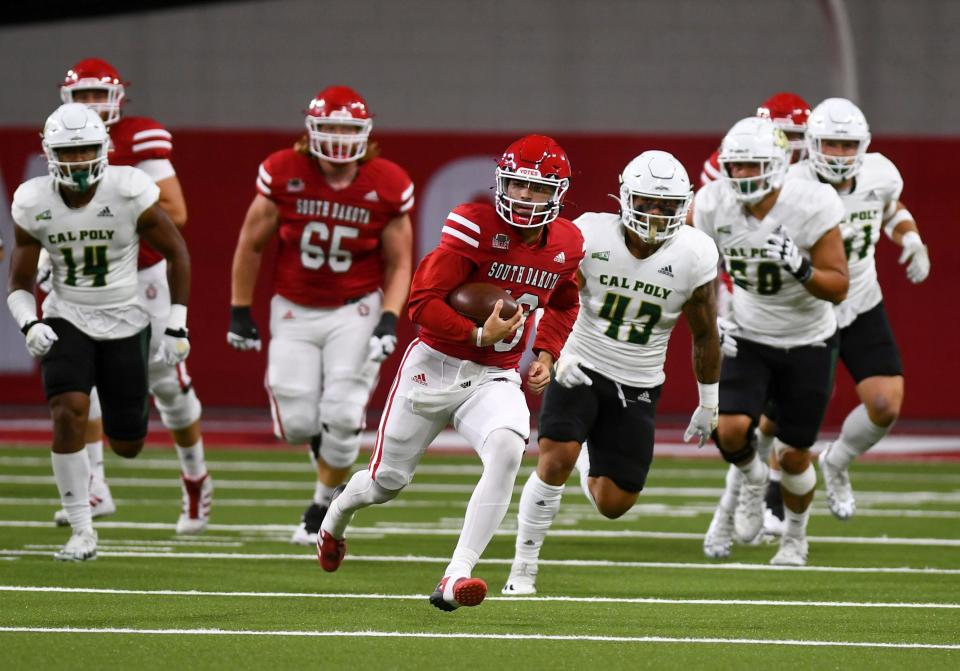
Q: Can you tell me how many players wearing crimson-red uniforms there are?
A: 4